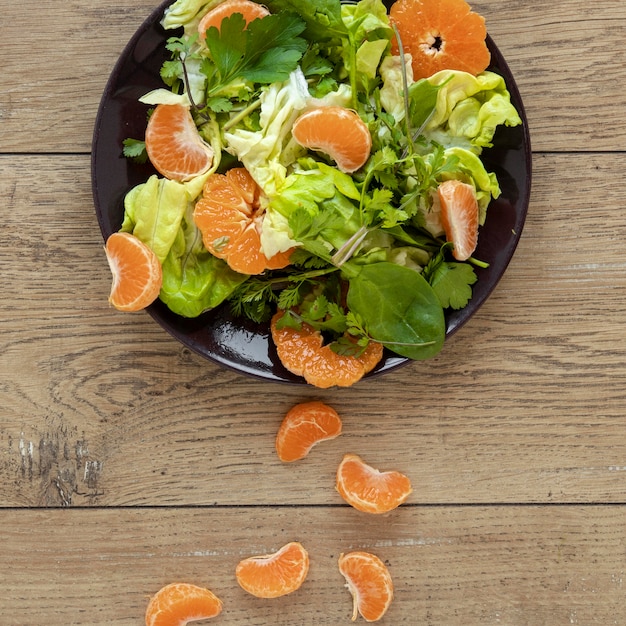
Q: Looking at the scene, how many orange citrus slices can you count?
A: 13